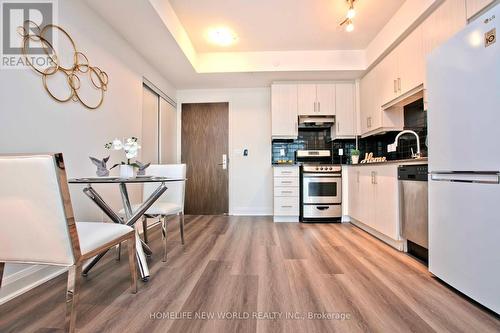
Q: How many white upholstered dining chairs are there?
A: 2